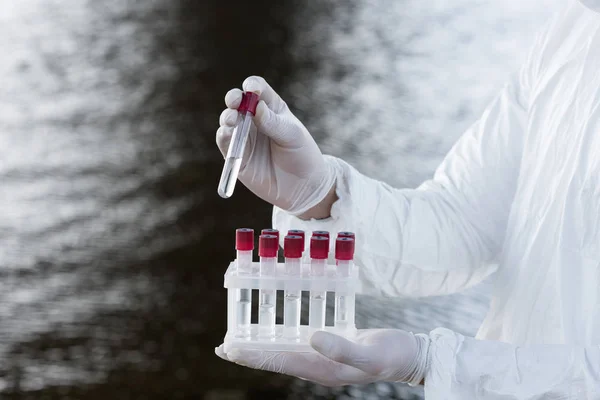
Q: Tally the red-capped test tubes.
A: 10